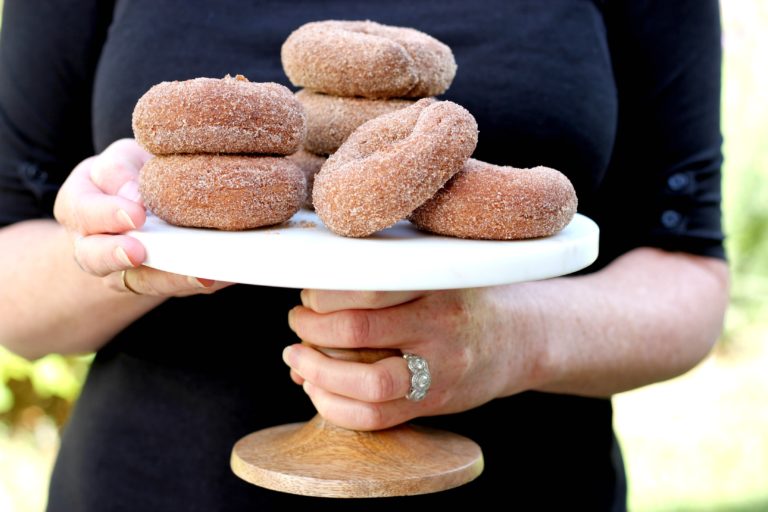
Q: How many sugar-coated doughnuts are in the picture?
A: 7